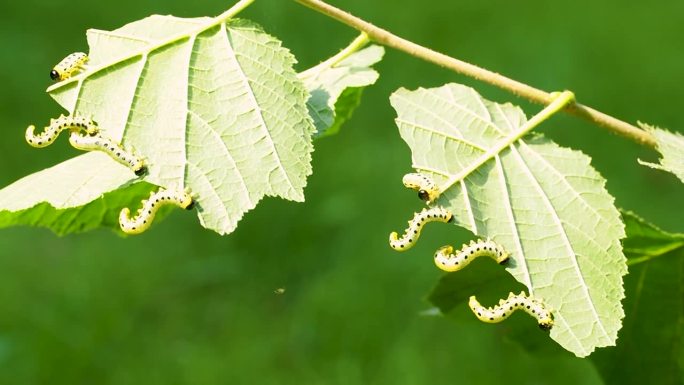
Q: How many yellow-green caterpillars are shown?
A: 8